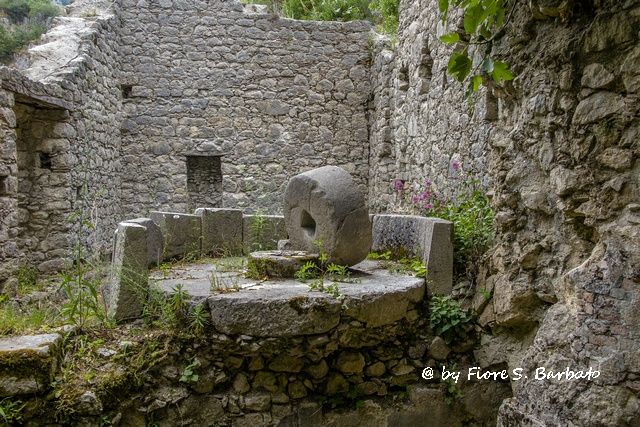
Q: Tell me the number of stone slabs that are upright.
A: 6